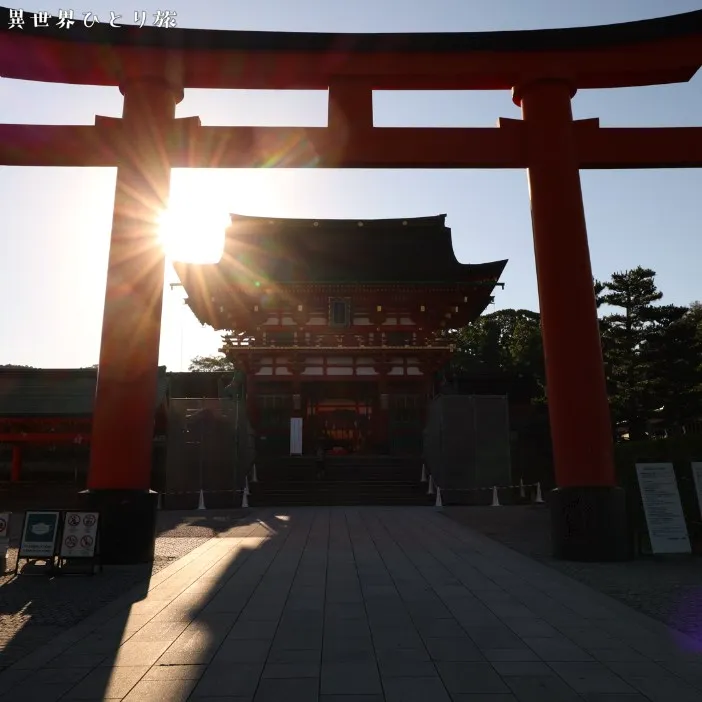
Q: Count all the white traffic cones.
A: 11